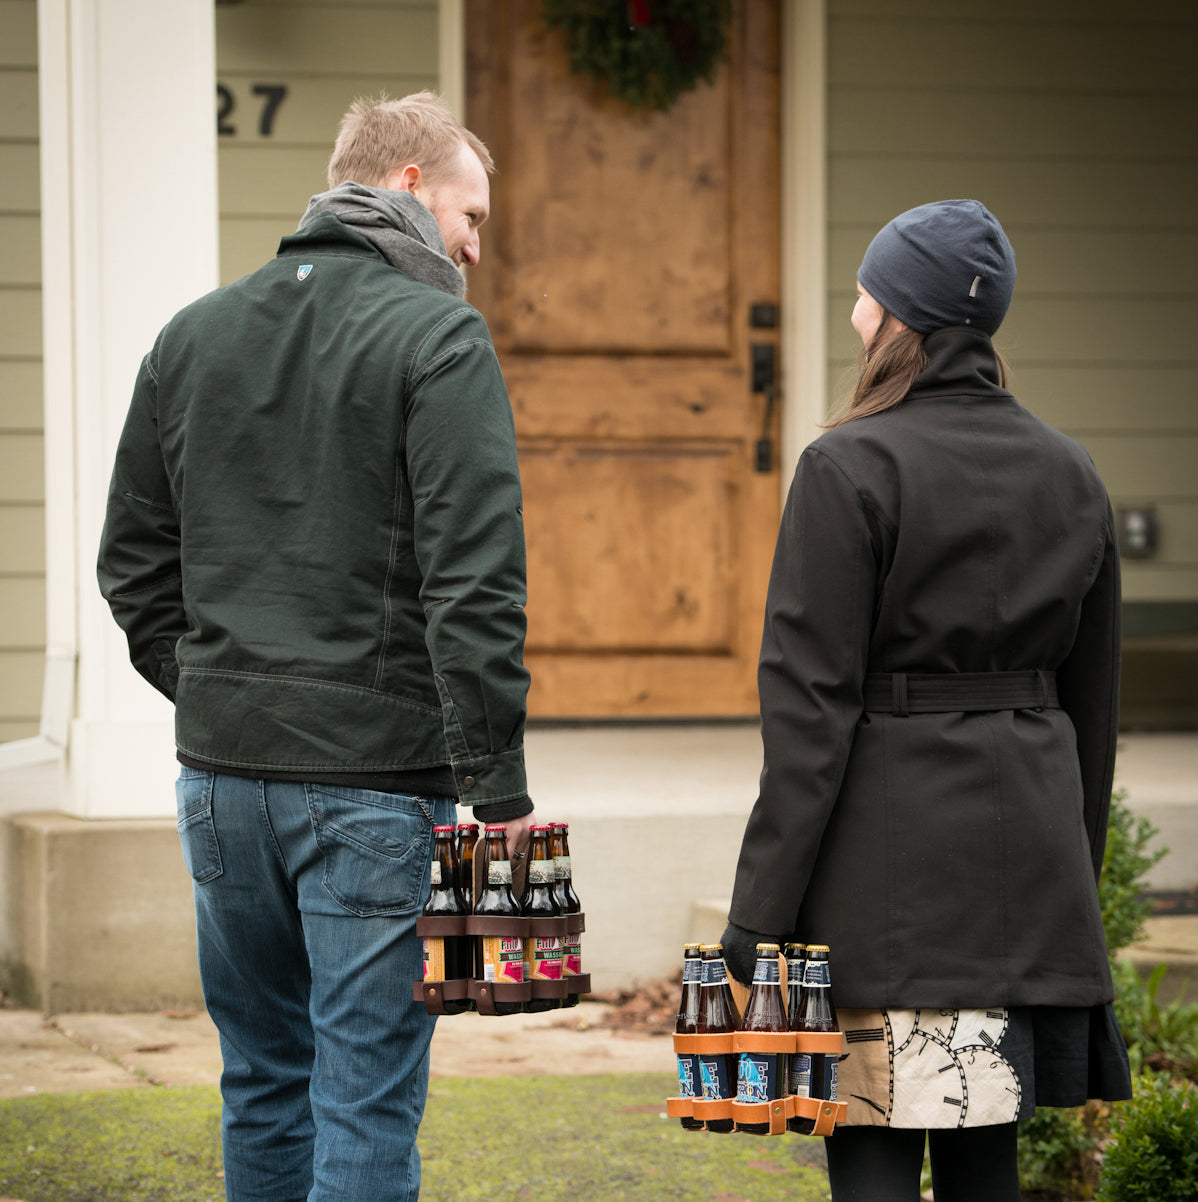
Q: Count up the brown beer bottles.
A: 10